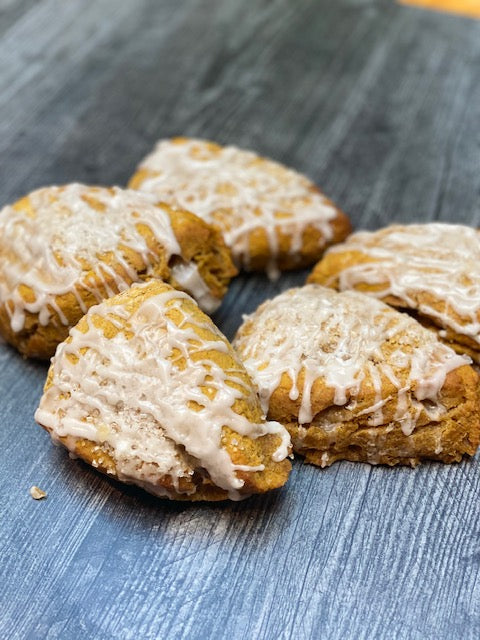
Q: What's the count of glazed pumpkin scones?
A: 5